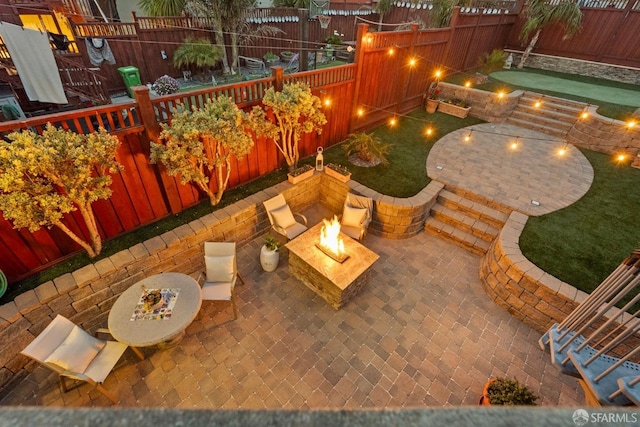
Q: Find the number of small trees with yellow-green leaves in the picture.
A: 3